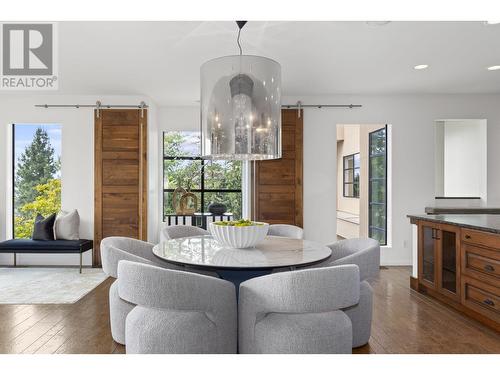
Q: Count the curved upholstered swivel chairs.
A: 6